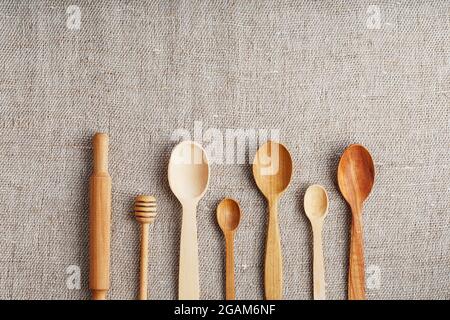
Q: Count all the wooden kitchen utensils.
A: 7